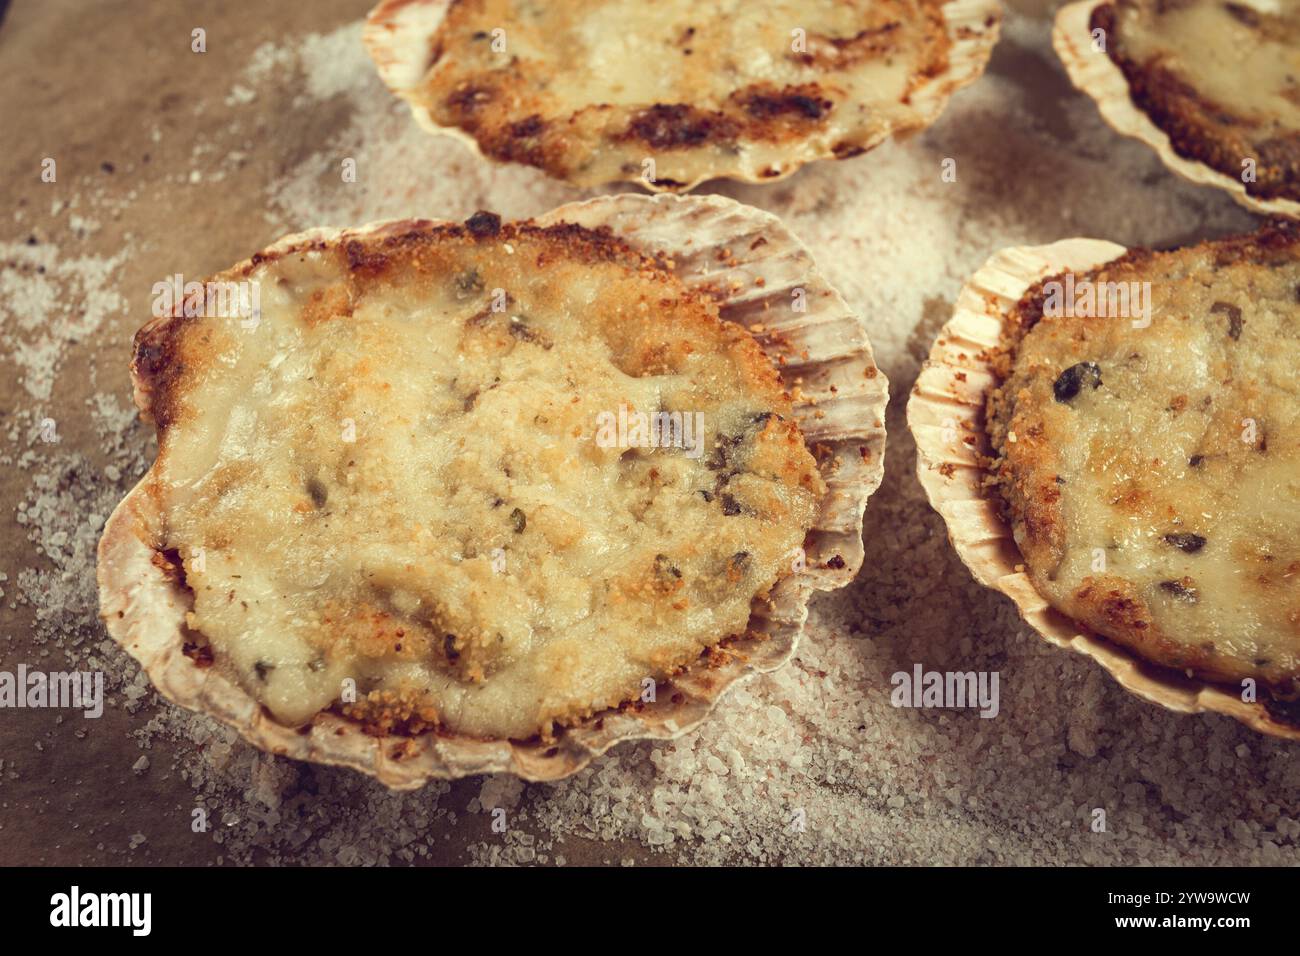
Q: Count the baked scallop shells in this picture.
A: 4